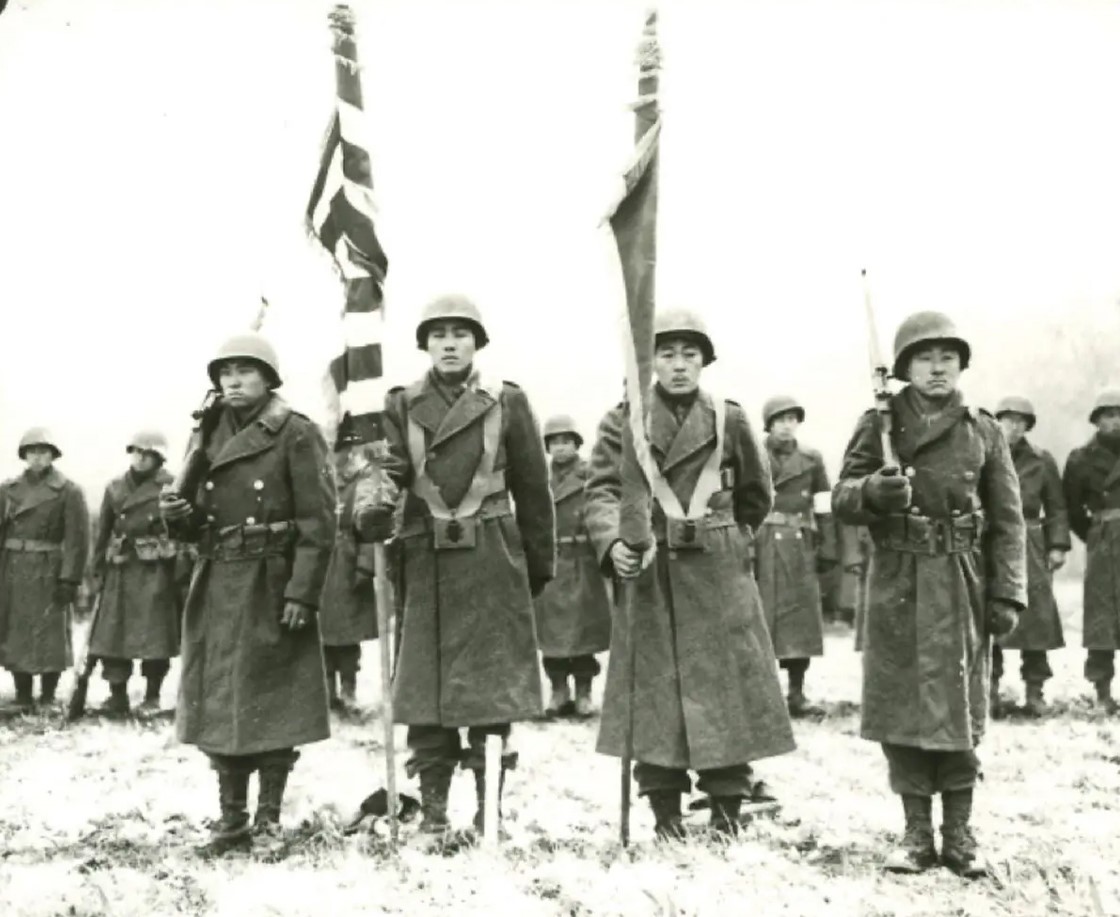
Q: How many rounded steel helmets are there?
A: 10